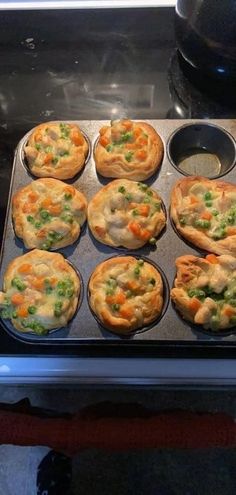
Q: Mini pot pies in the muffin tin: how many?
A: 8